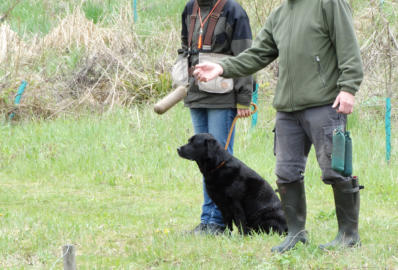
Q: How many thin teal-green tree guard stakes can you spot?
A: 4